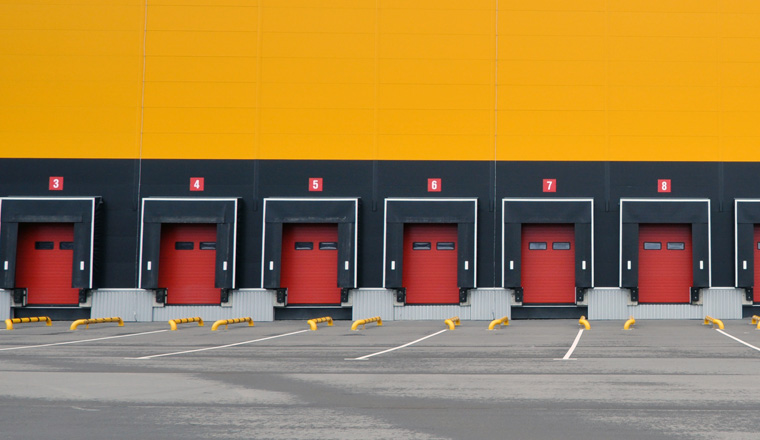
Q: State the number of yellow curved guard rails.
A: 12